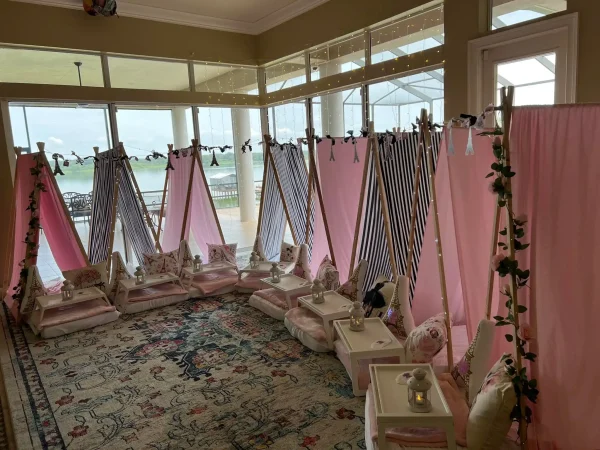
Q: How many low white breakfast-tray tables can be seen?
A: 8